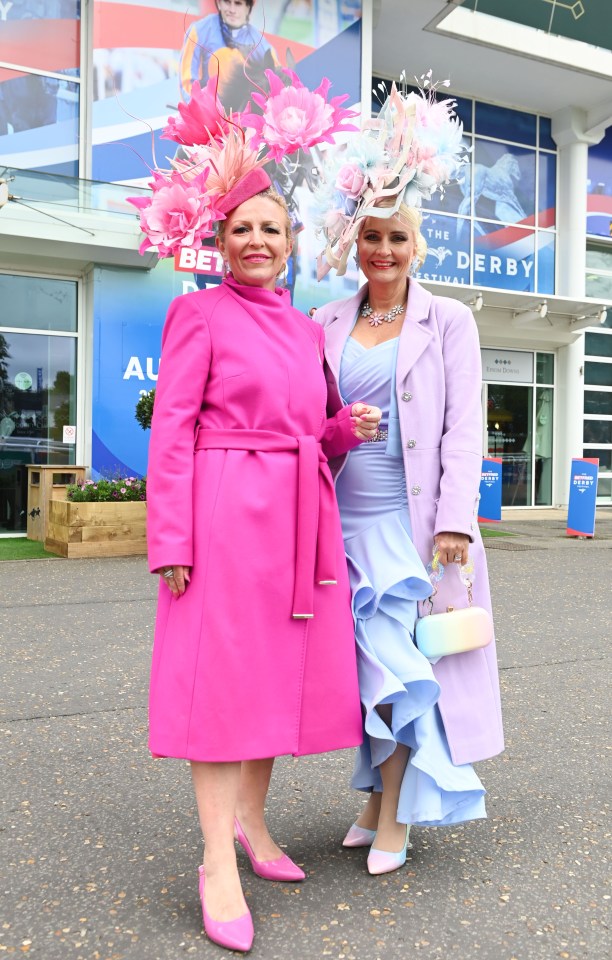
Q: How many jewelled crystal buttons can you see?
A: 3